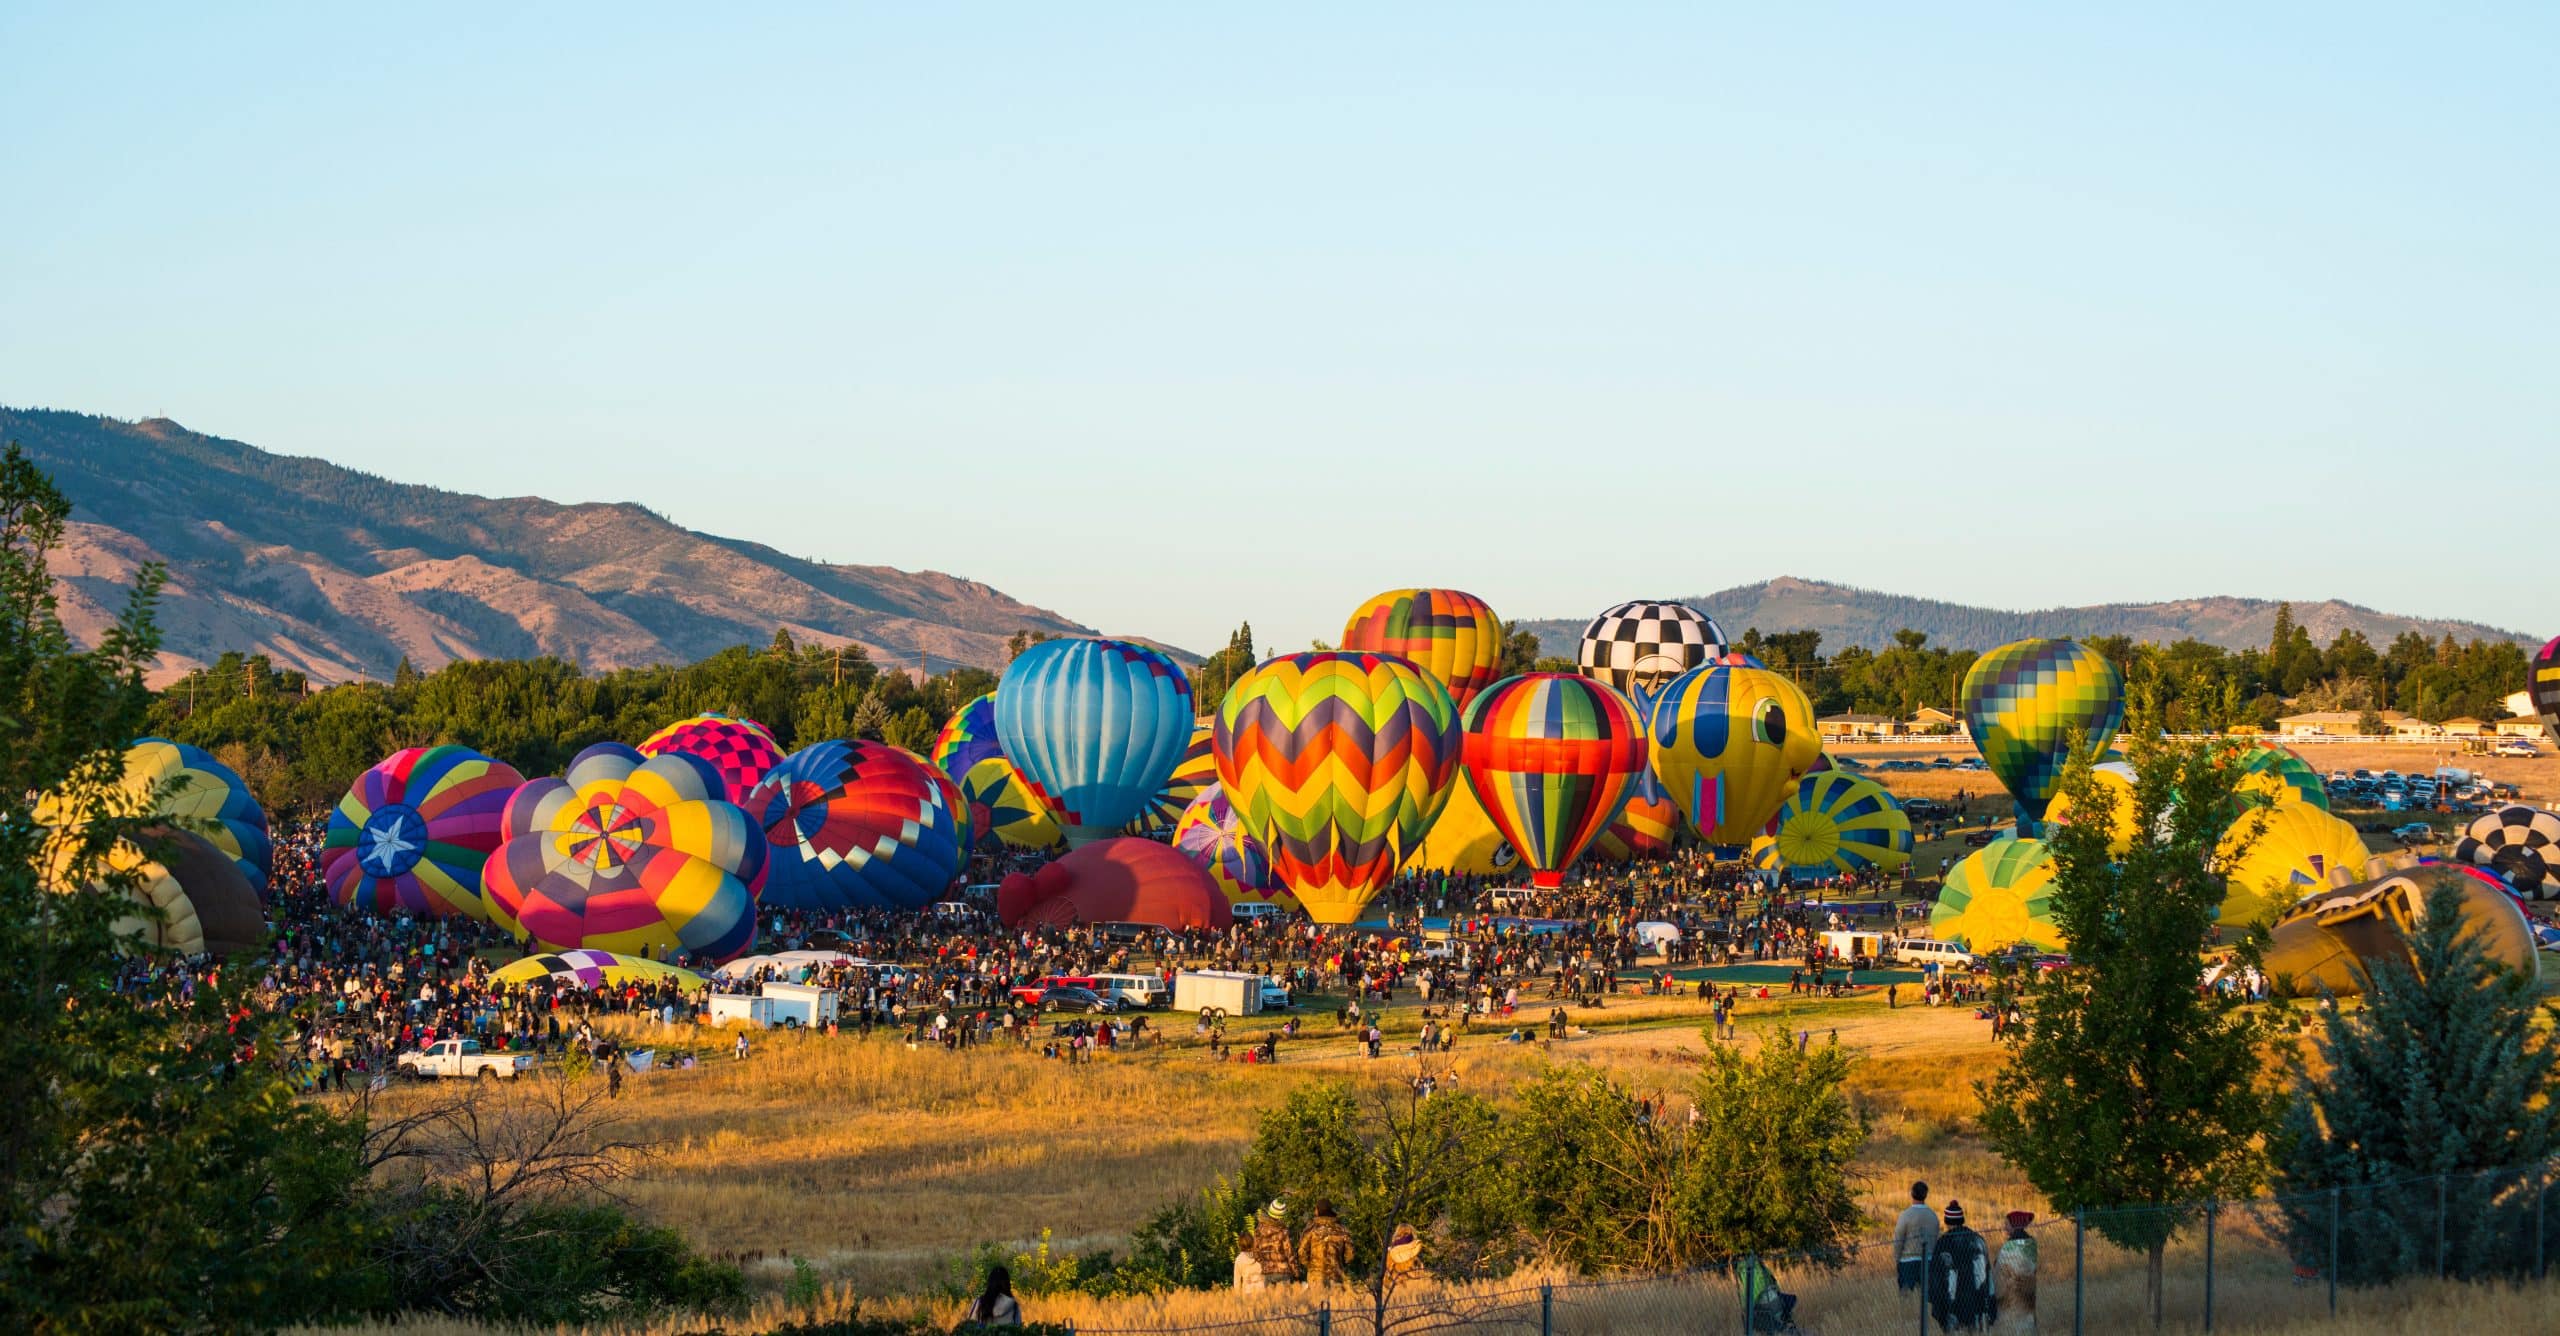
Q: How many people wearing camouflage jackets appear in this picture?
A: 2